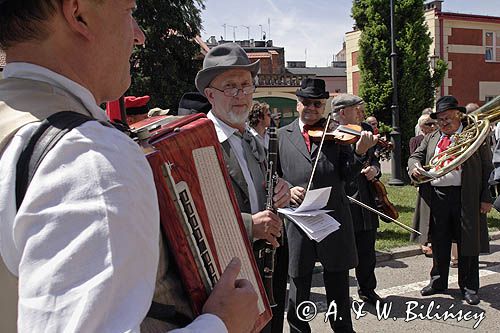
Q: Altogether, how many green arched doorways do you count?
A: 1